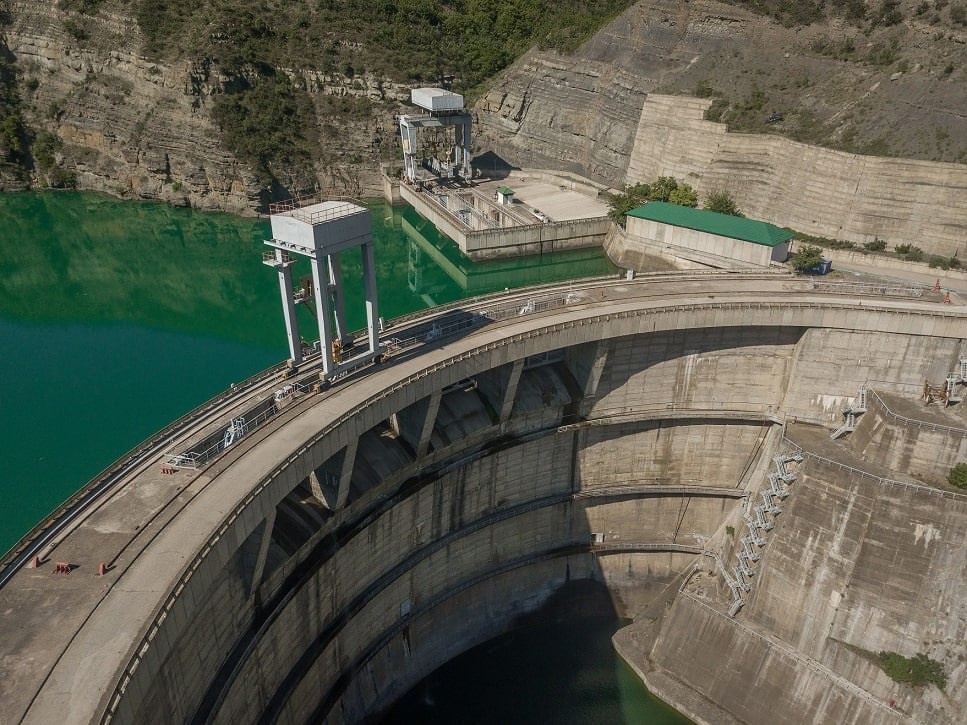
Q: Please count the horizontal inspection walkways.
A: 3